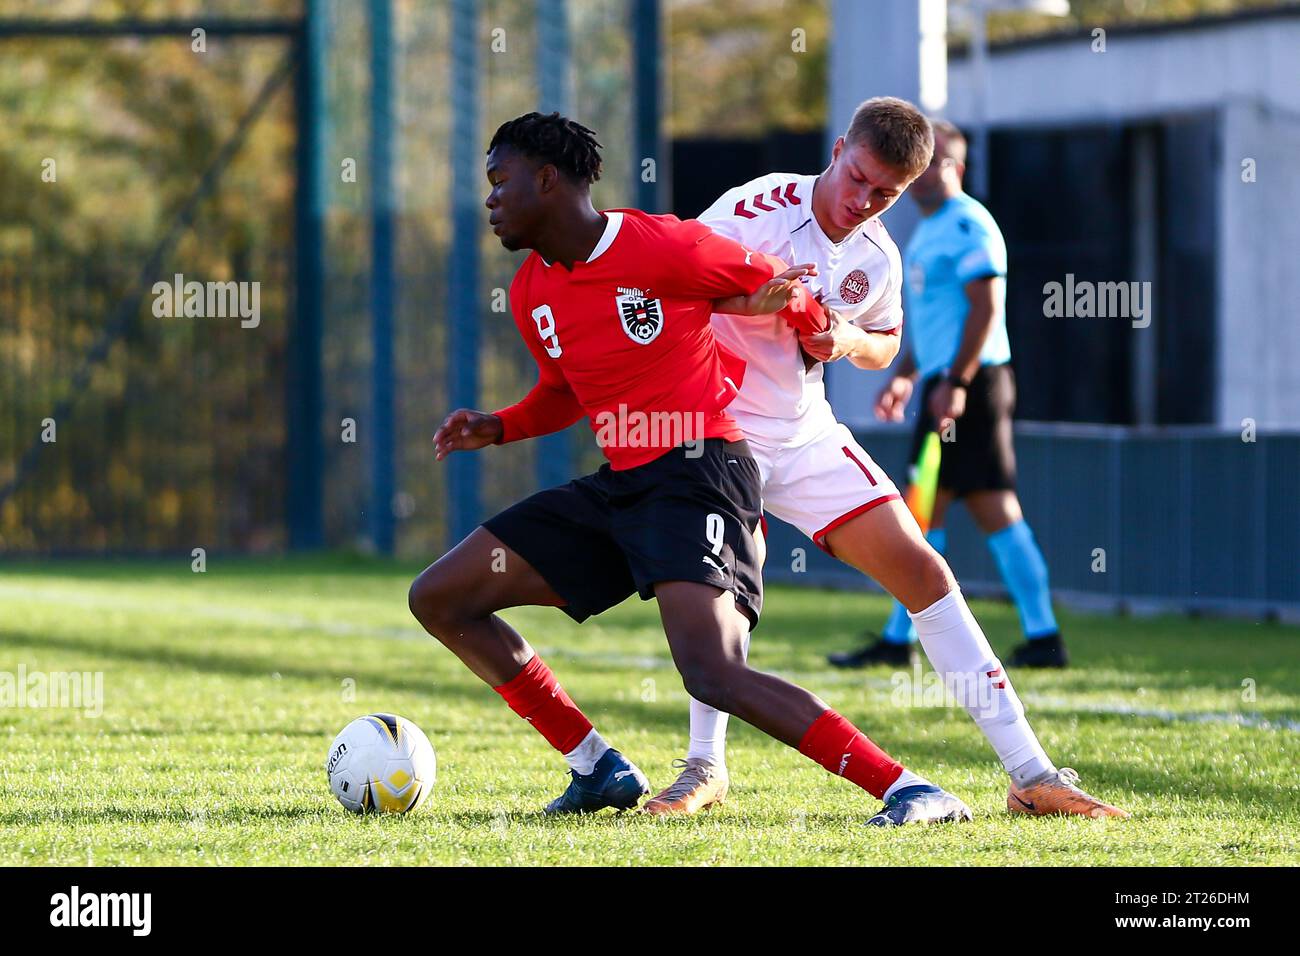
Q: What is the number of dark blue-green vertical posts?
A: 5